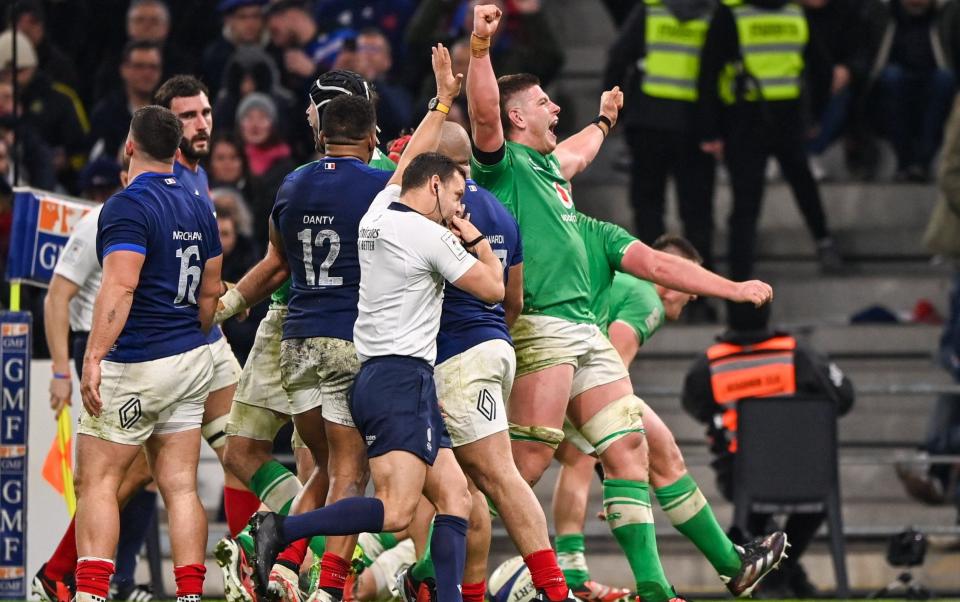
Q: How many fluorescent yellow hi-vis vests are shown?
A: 2